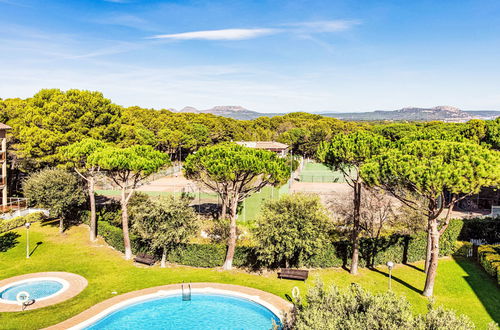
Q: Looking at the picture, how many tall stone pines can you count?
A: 5